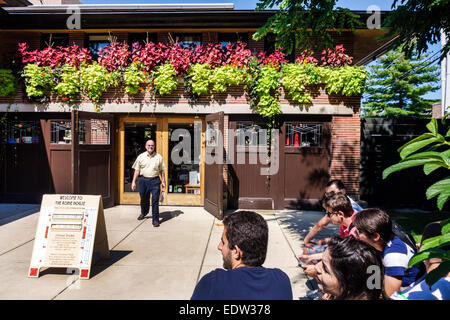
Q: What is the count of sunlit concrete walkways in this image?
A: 1